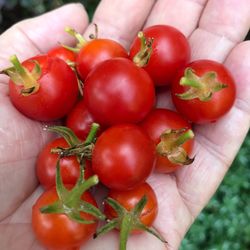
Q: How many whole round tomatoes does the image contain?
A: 12